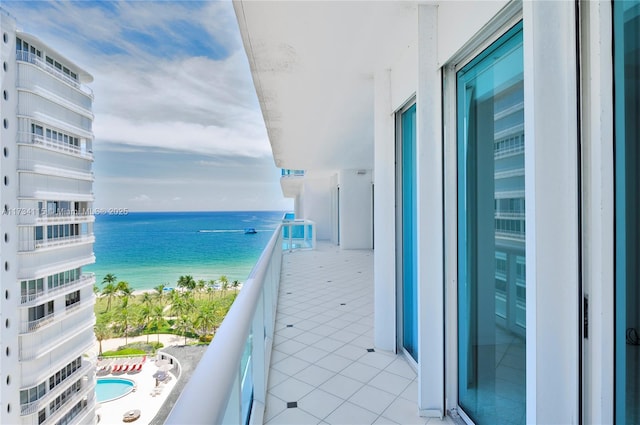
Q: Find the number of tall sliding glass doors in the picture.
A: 3